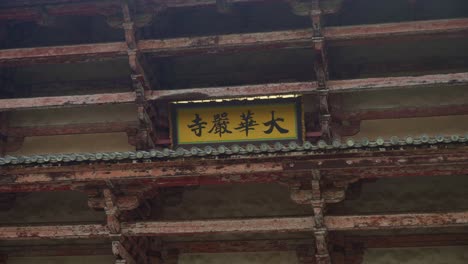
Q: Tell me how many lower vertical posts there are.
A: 2